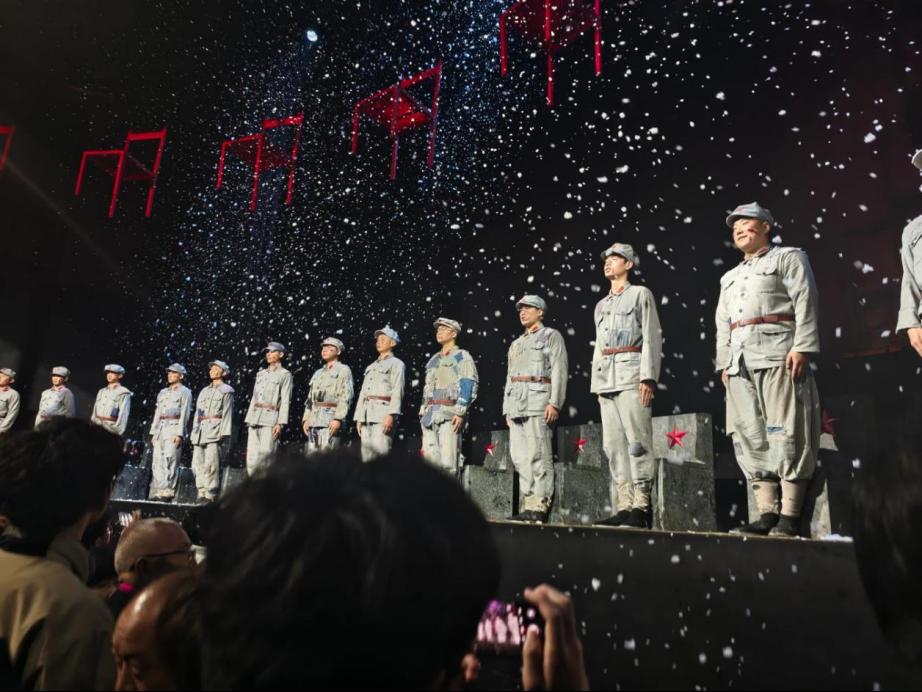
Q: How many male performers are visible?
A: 13